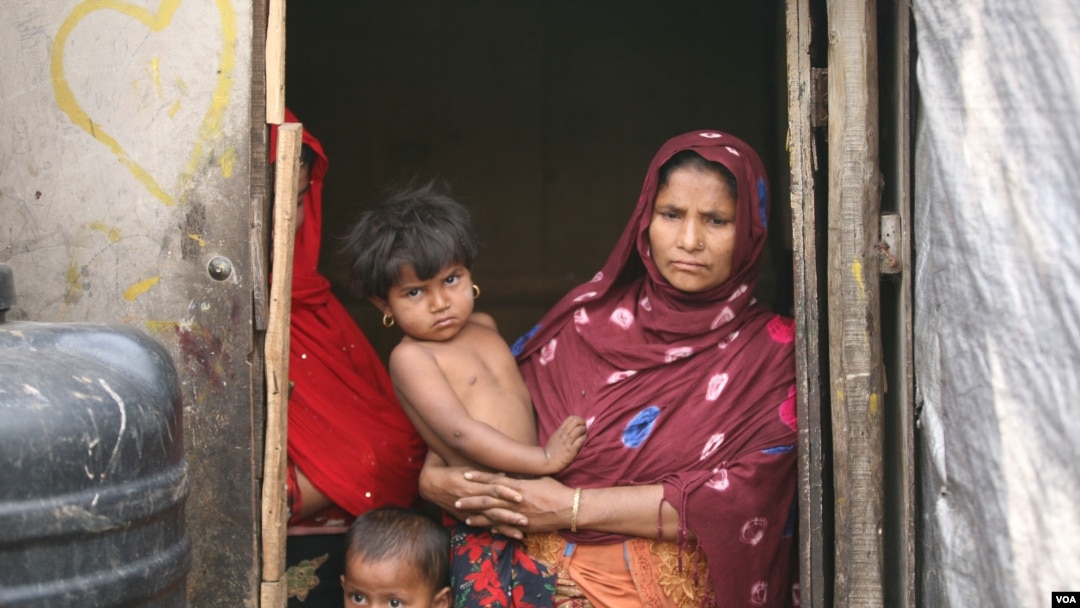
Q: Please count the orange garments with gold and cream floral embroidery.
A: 1